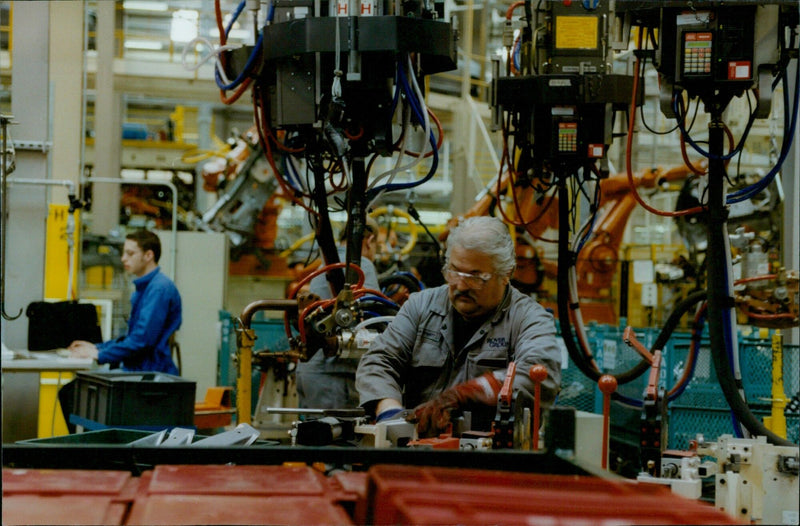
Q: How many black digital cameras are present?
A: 0